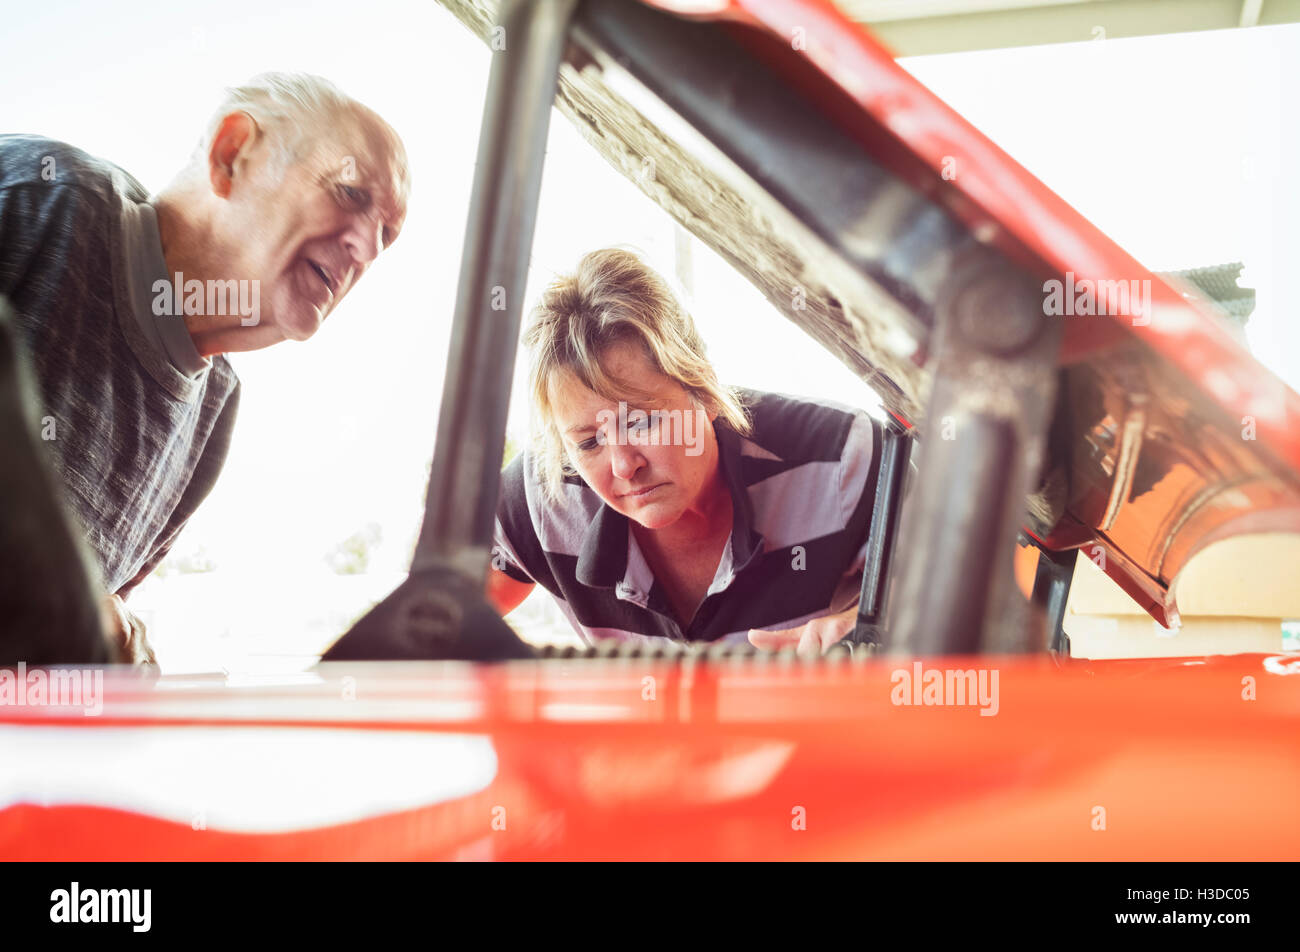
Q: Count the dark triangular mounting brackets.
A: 1